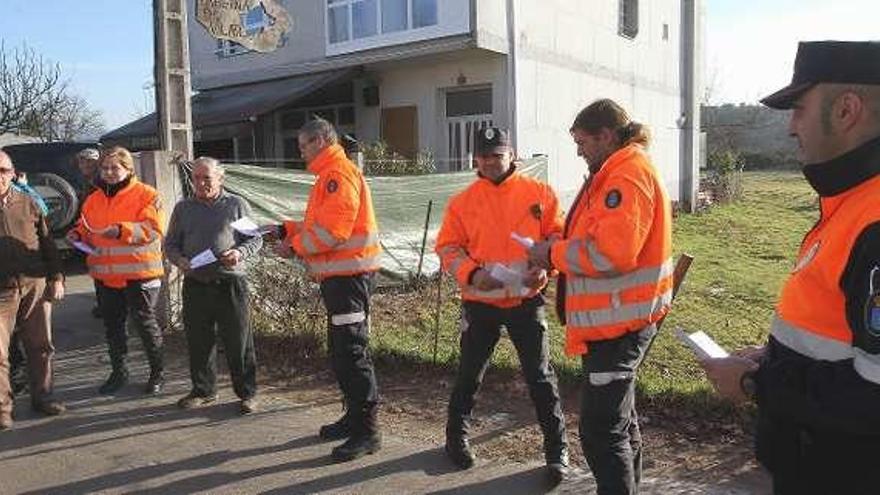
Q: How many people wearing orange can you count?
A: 5